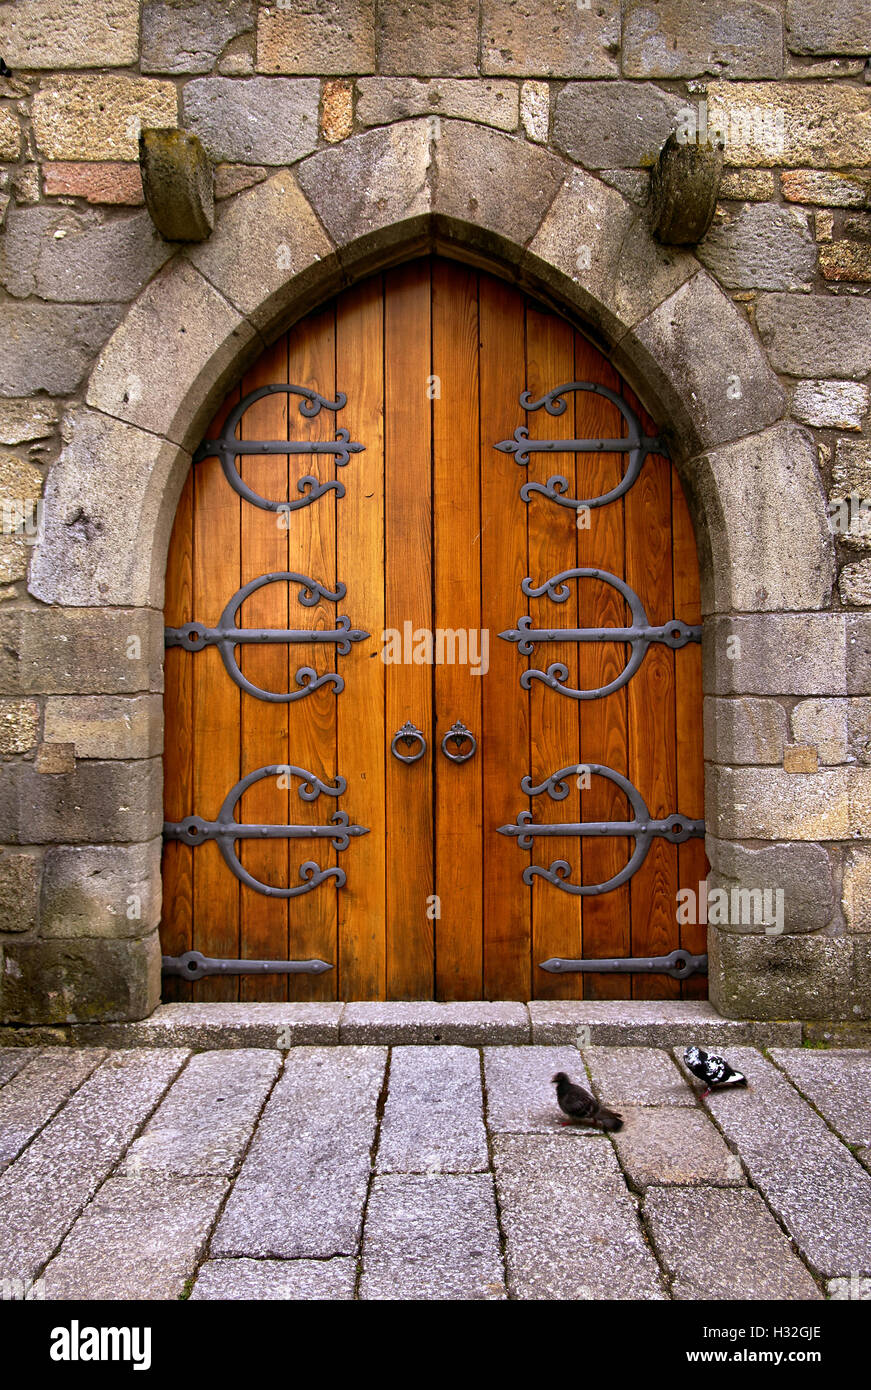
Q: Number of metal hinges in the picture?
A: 8